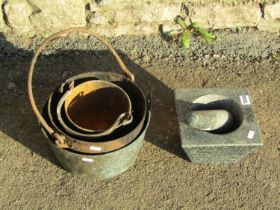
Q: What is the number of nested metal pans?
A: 3